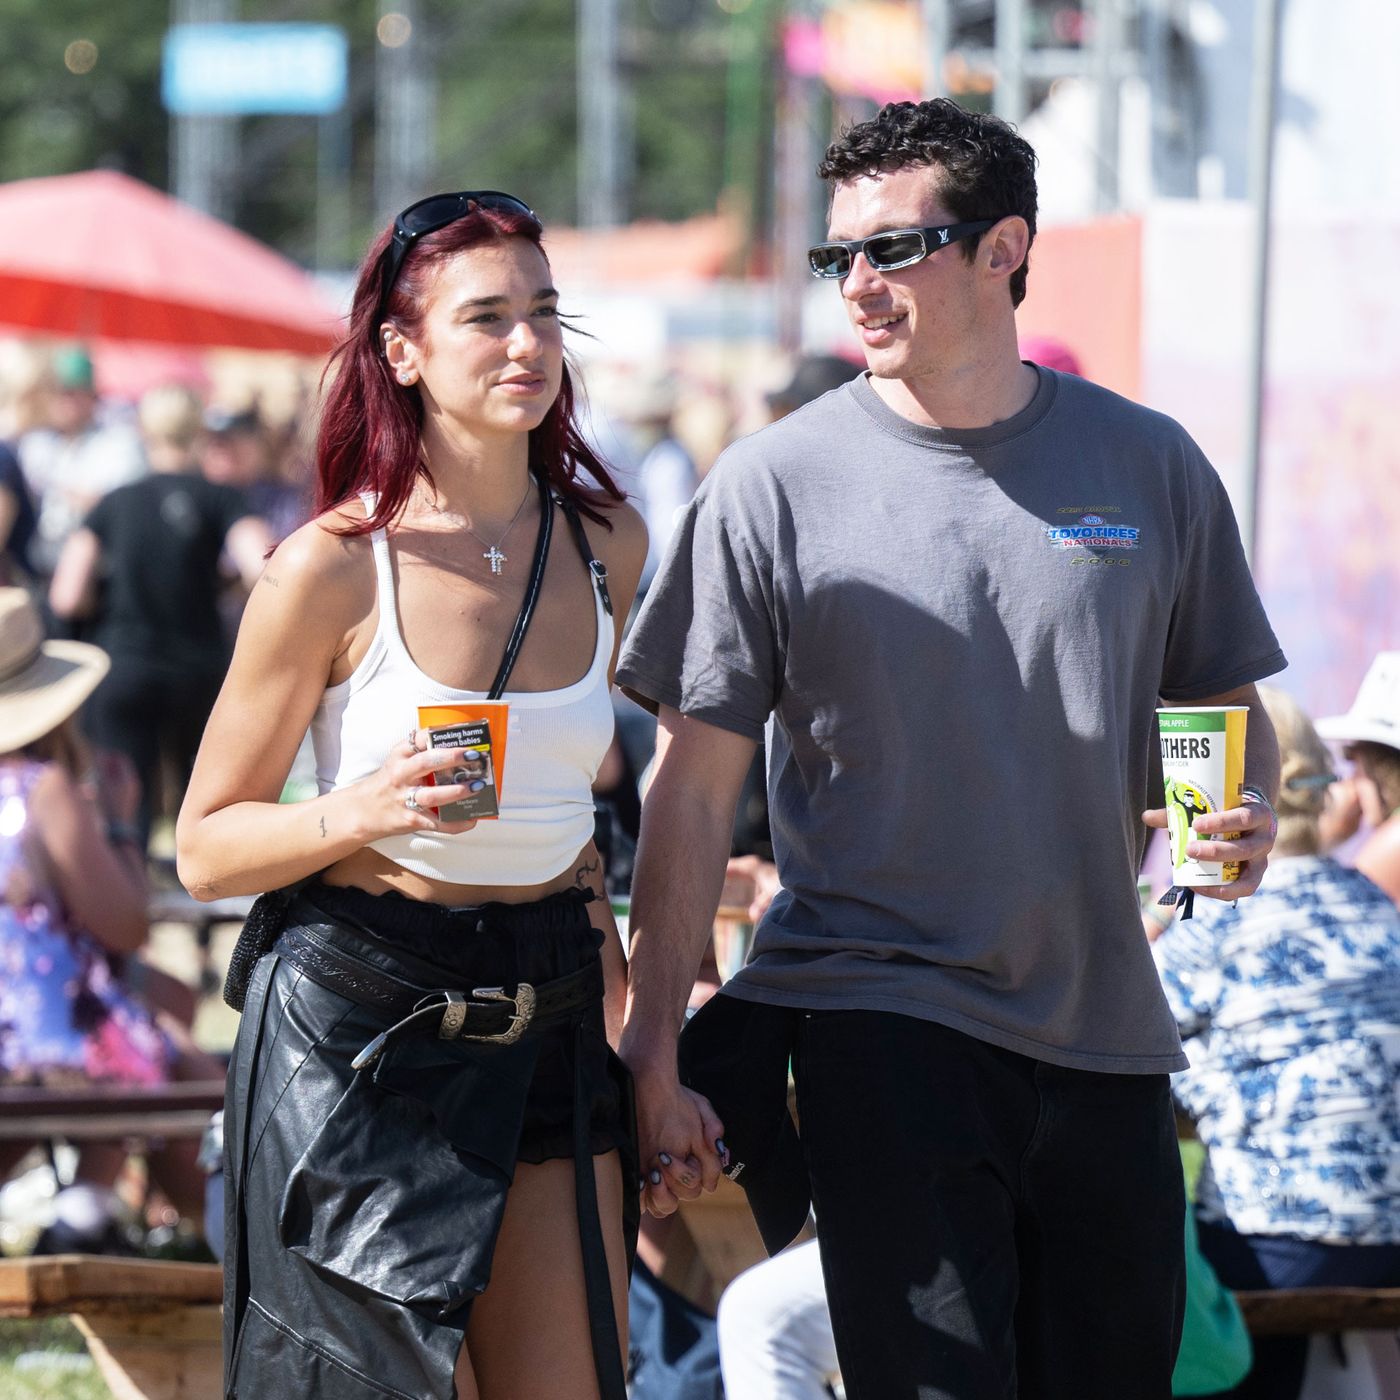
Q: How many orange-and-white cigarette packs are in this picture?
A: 0